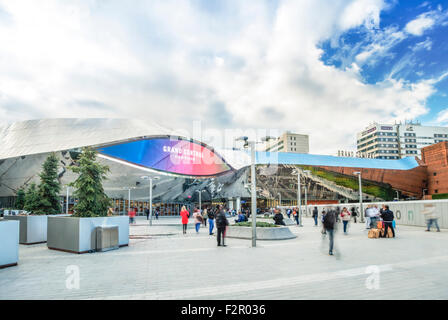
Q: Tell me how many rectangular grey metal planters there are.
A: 3